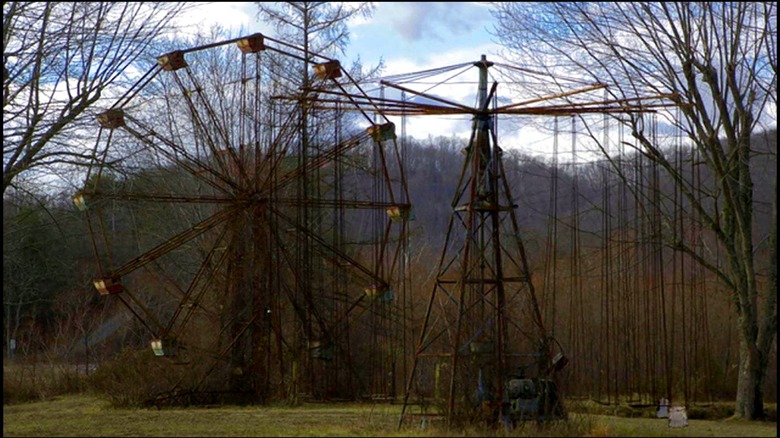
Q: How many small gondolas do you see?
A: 11